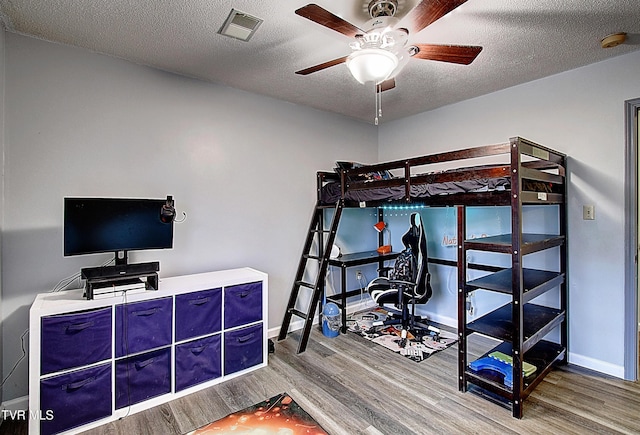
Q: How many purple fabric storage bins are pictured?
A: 8